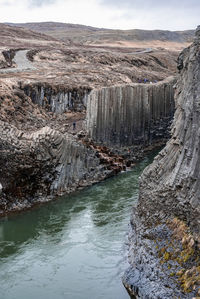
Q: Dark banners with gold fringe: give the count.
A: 0